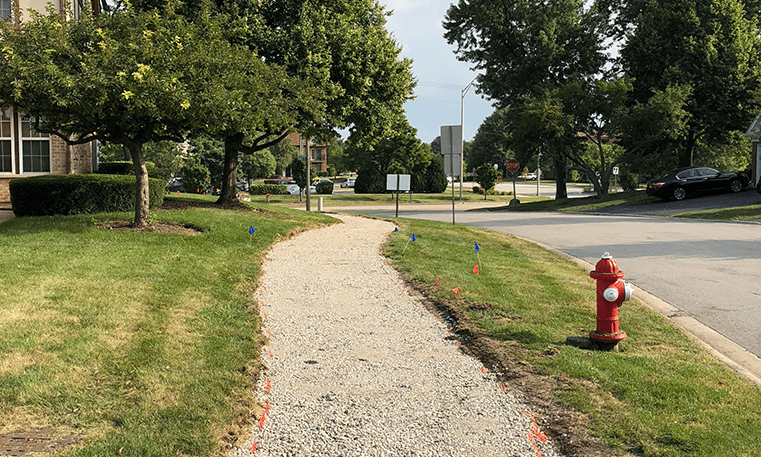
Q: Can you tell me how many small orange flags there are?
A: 3